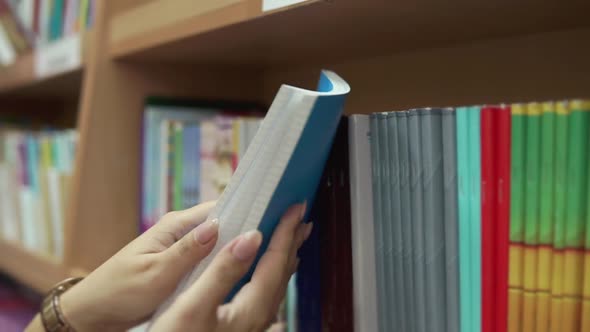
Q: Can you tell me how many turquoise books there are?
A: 2